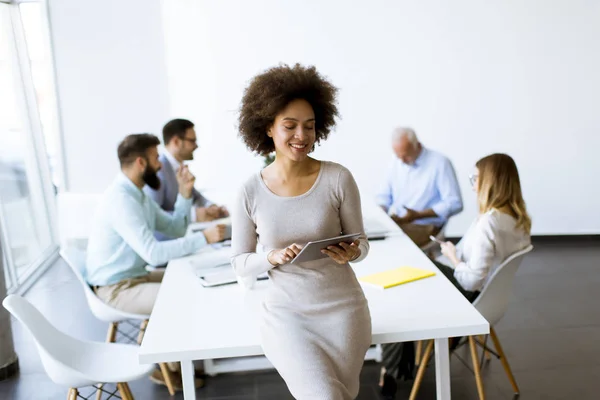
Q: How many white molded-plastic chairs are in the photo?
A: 4